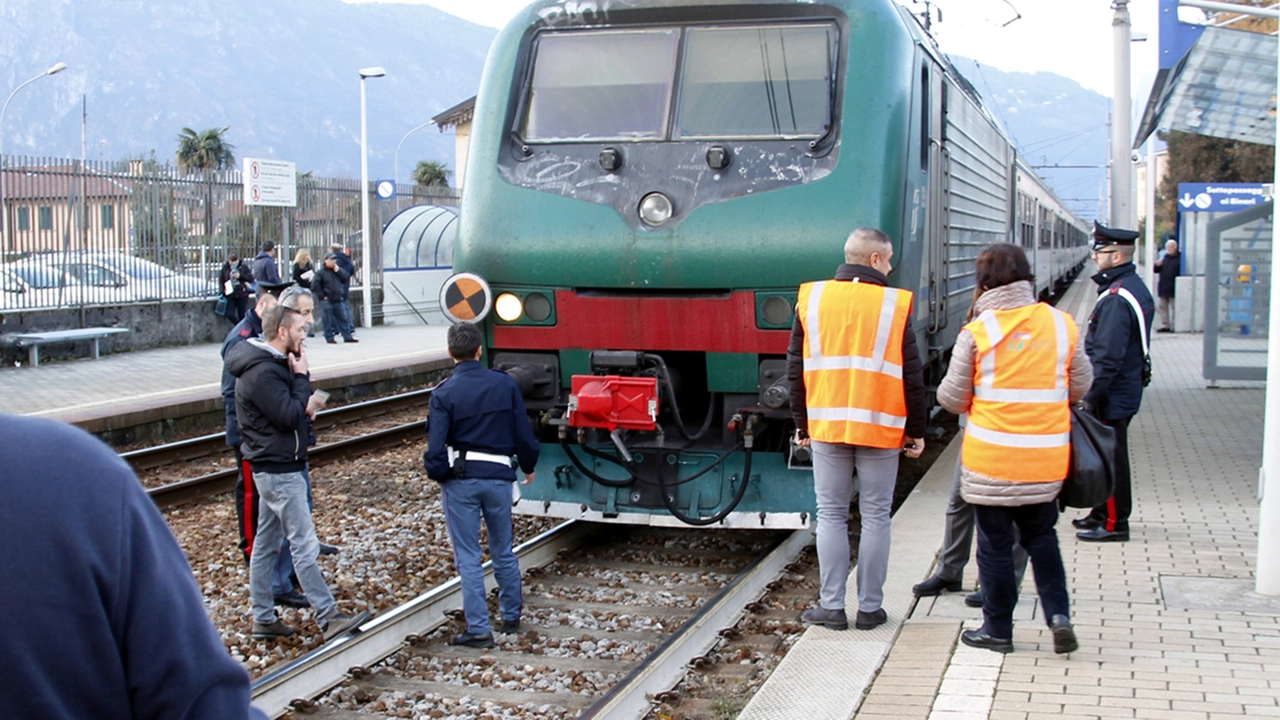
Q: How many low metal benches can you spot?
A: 1